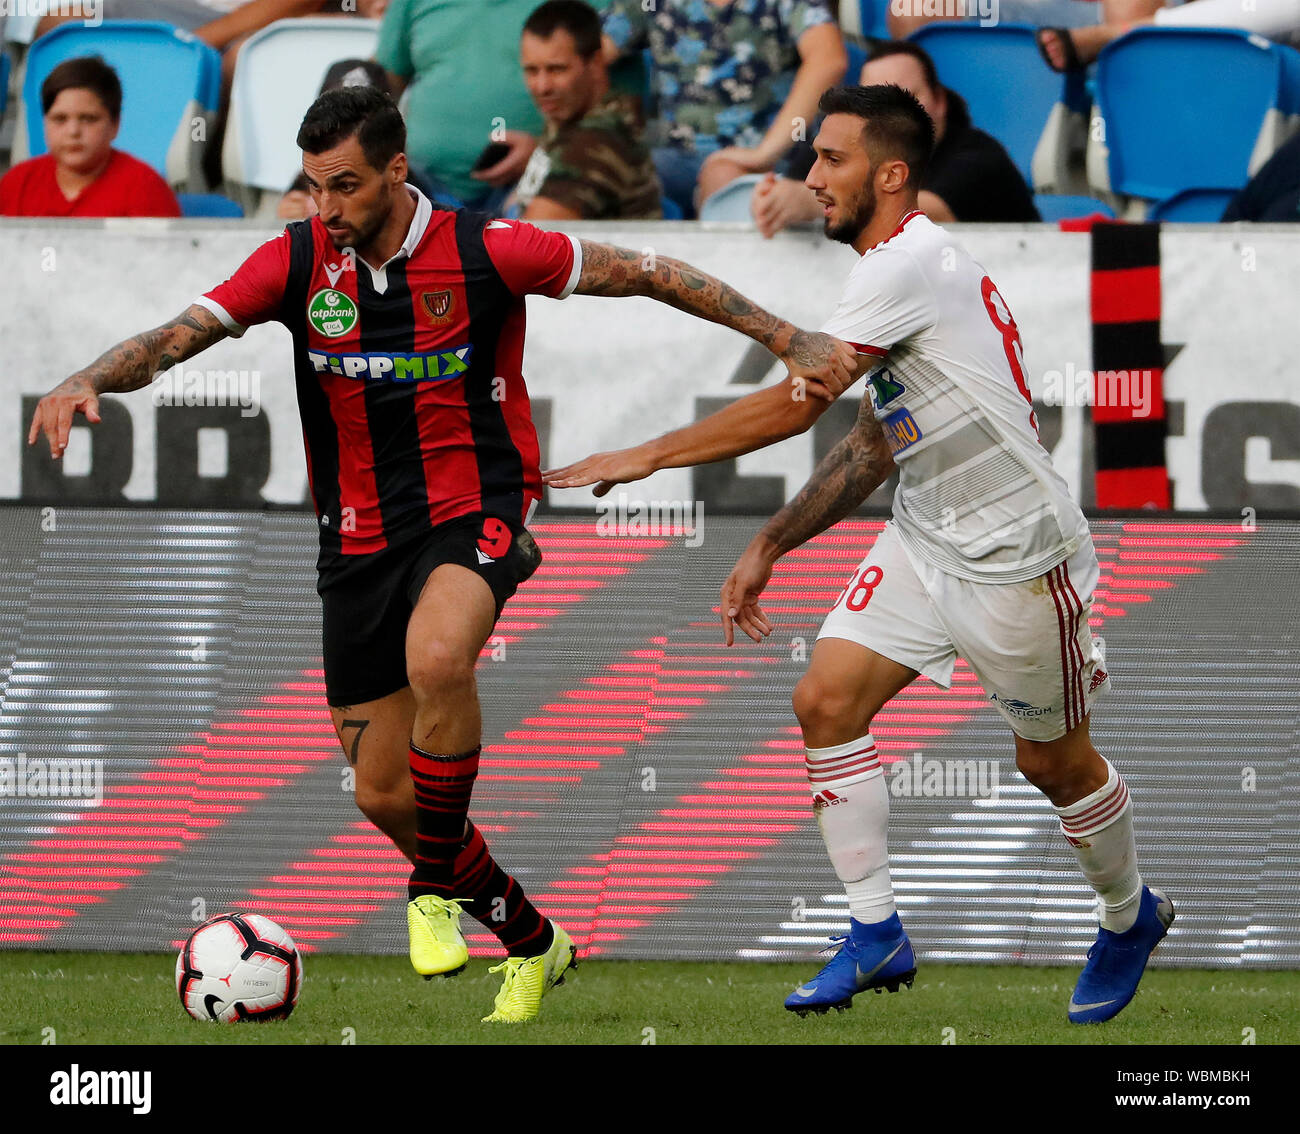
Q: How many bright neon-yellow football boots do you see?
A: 2